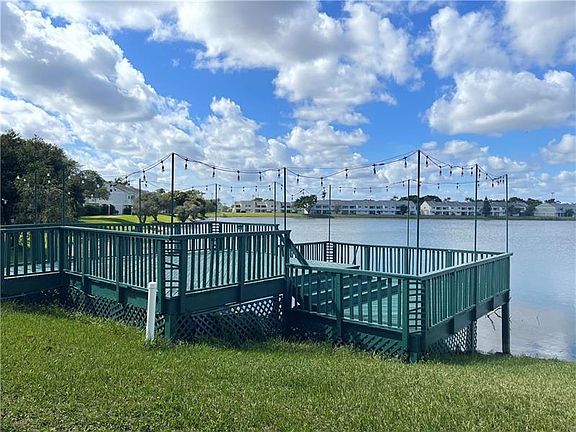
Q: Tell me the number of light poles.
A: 12